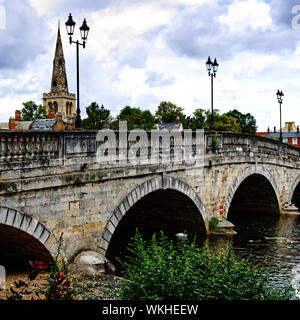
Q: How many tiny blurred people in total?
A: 0